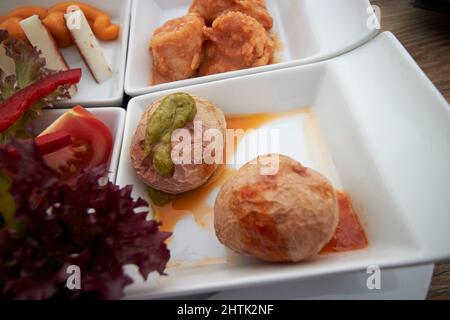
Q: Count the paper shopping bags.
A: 0